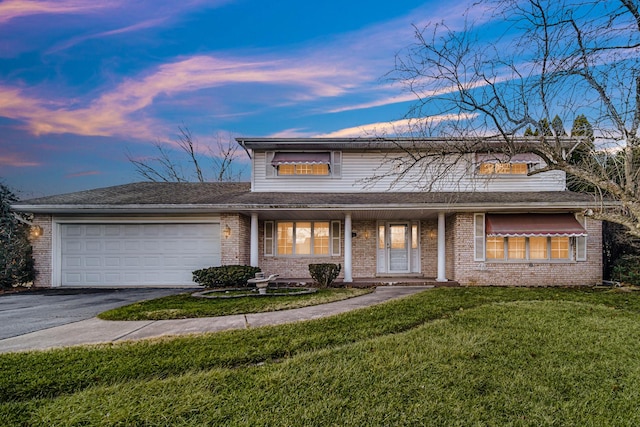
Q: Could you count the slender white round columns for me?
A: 3